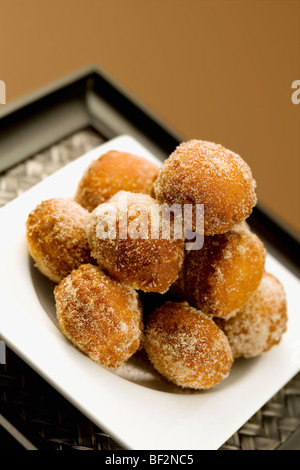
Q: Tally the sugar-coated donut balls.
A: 8